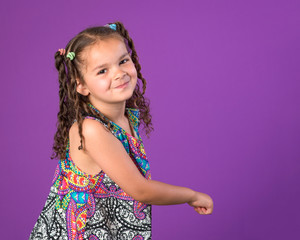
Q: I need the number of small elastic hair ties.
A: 3